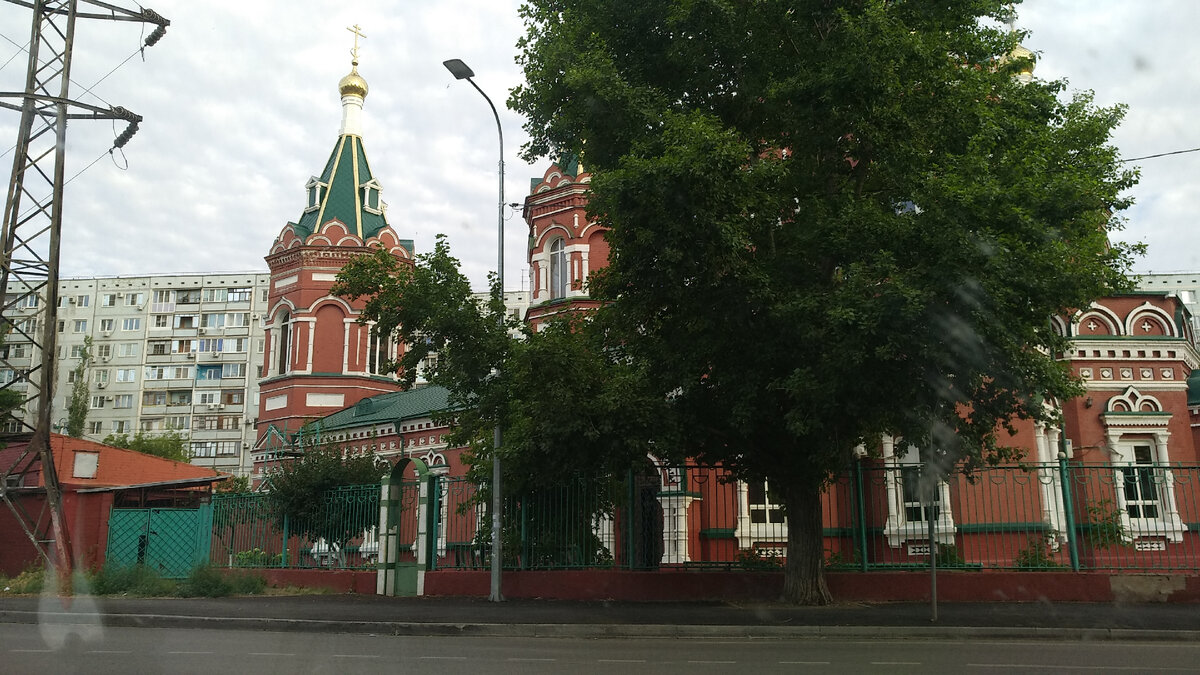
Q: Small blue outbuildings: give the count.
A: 0